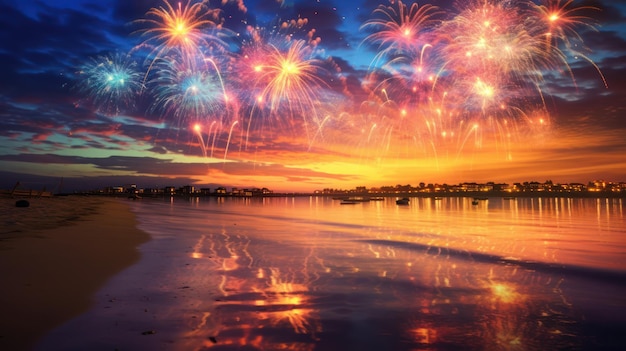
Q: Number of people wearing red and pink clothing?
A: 0